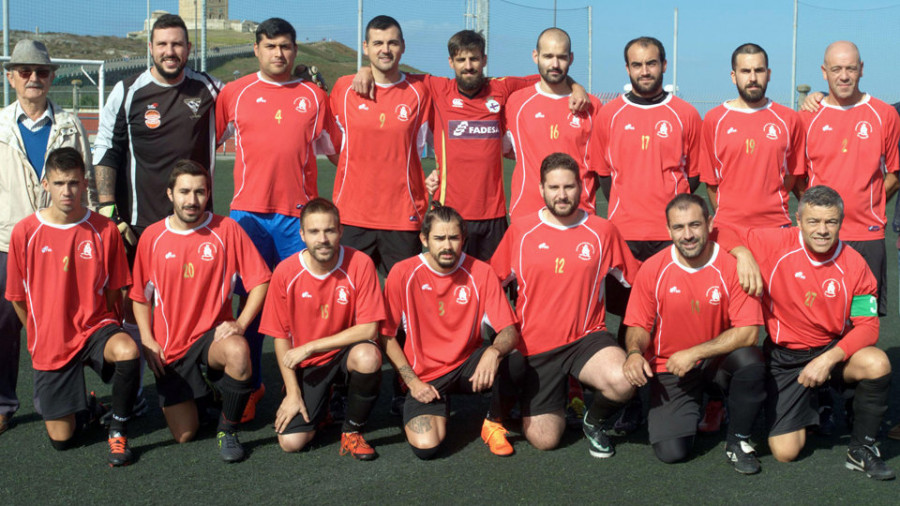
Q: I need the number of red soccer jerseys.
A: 14